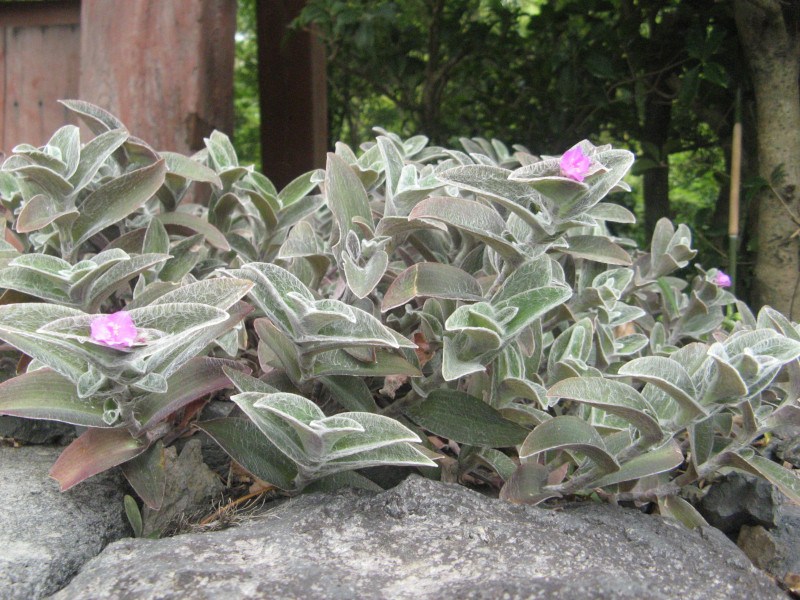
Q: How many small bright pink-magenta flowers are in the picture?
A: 3